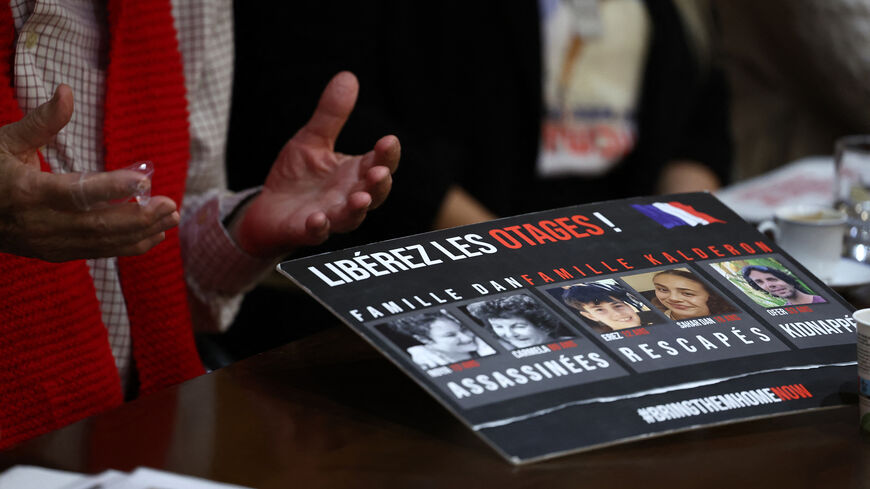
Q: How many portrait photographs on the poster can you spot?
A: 5